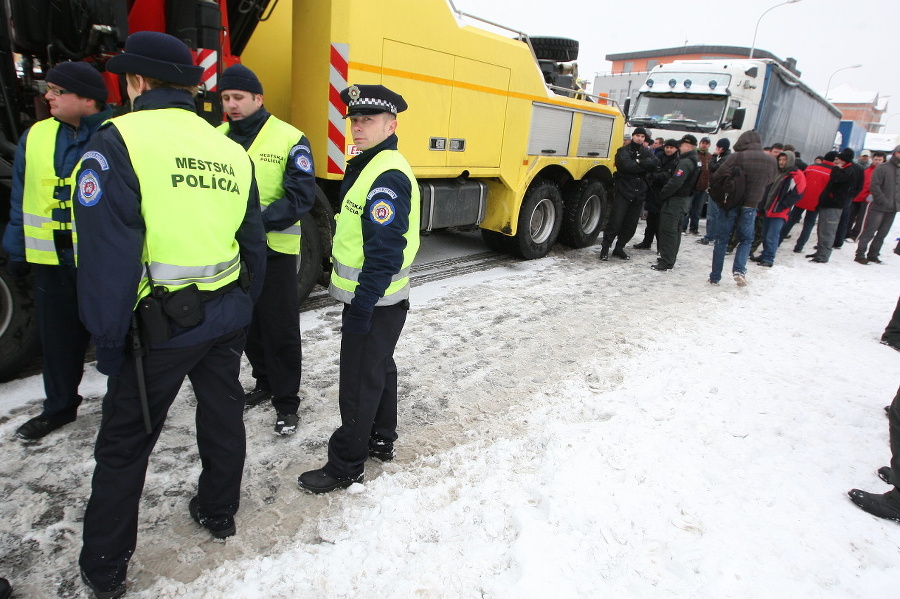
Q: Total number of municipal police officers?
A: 4